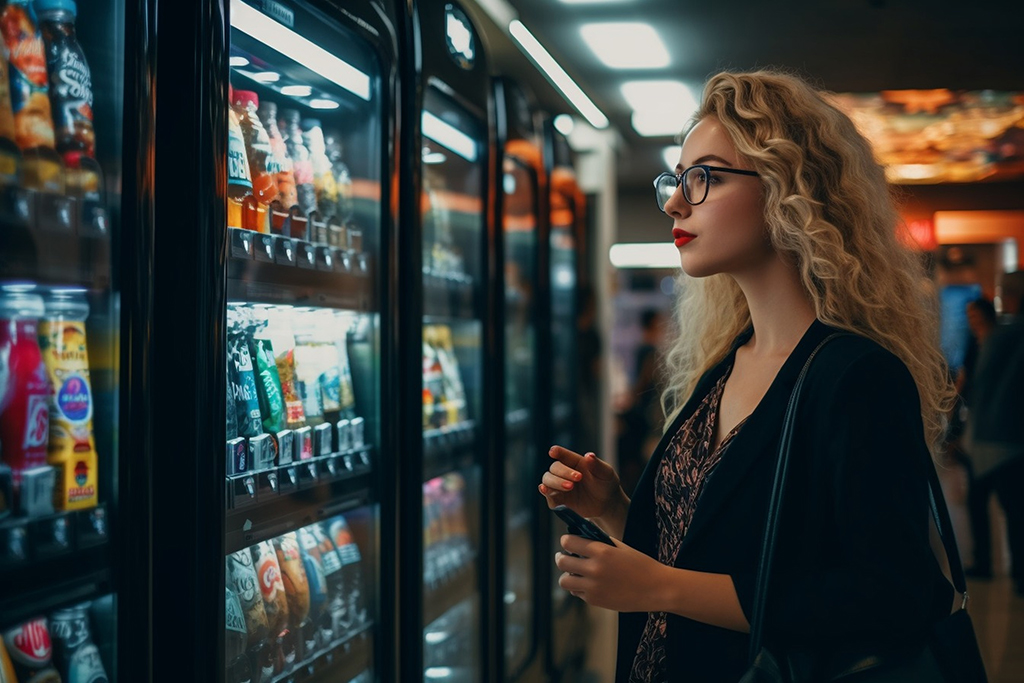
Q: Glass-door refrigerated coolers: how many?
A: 5